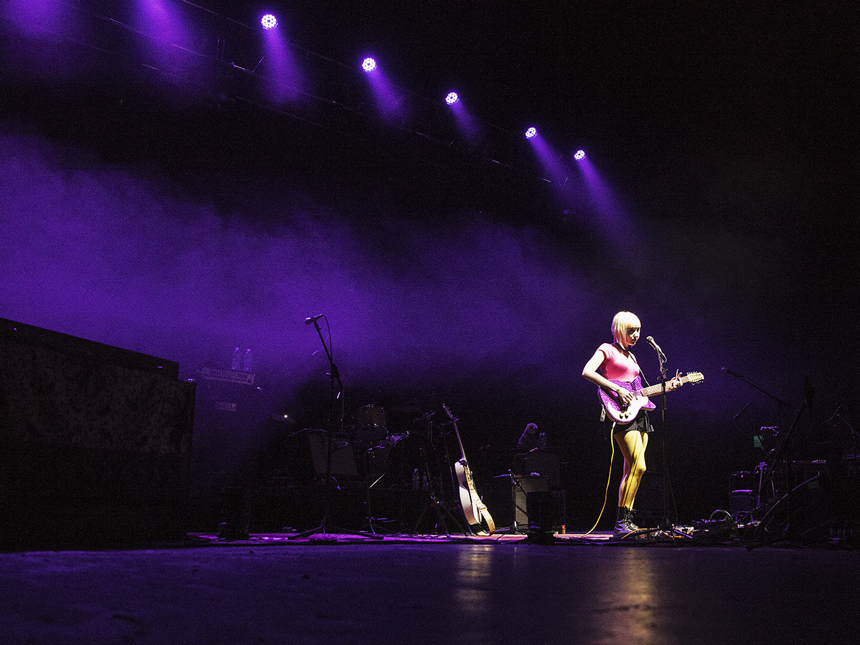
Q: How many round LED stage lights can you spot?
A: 5